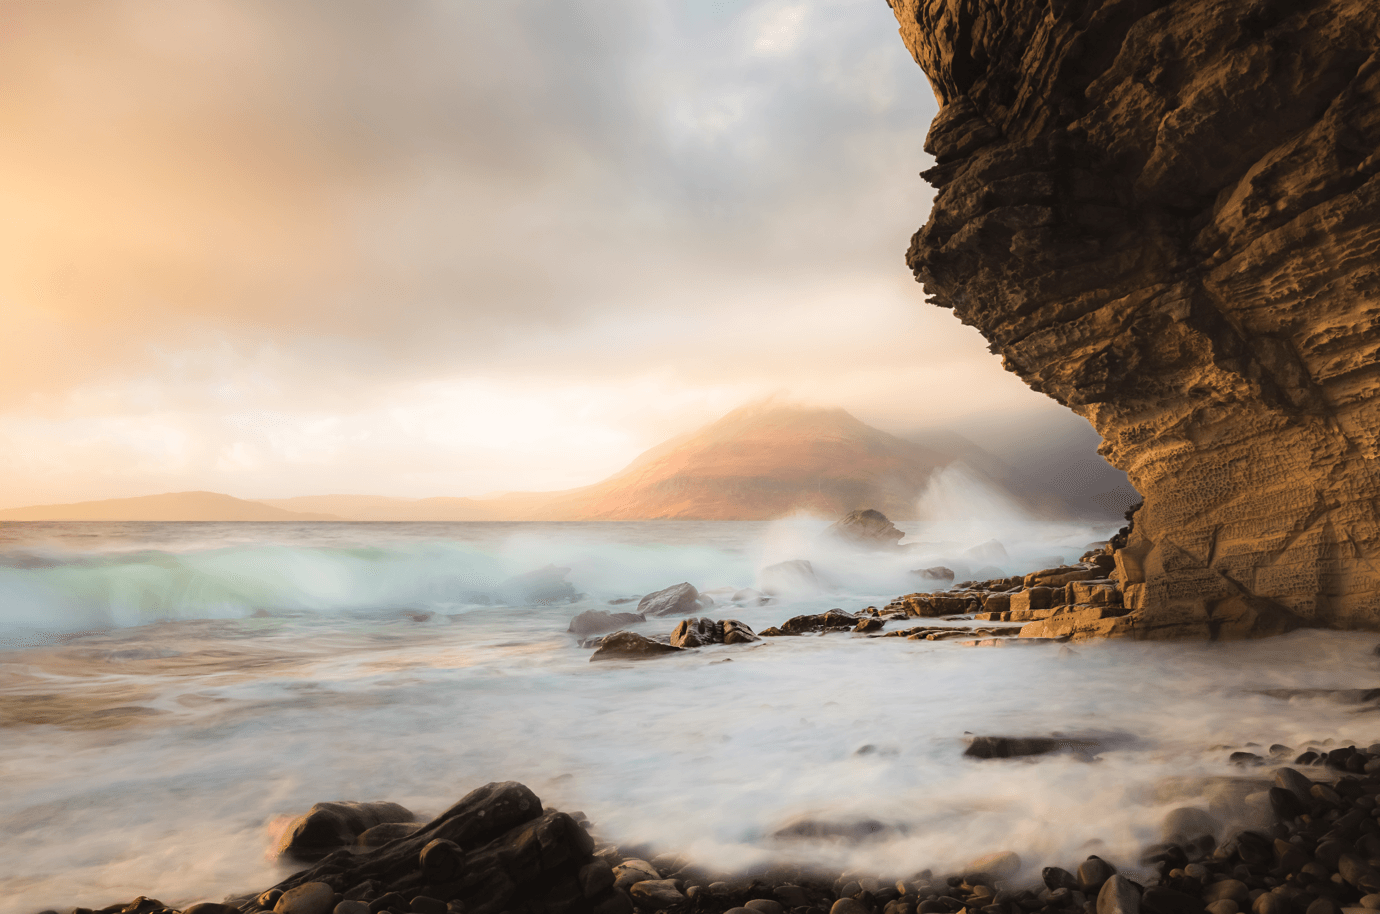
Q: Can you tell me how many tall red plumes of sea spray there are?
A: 0